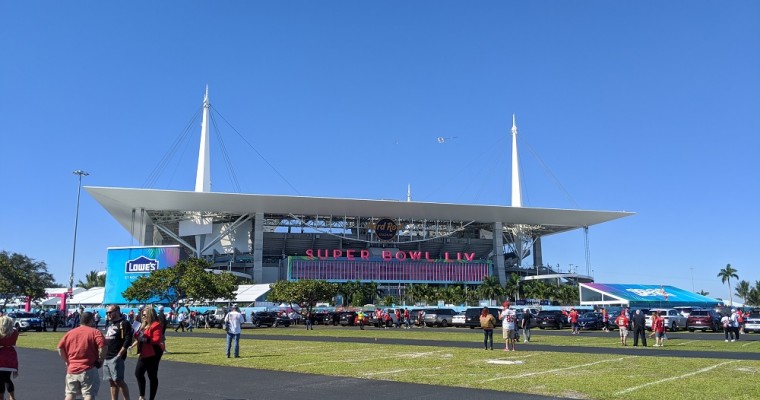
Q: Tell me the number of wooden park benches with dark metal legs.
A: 0